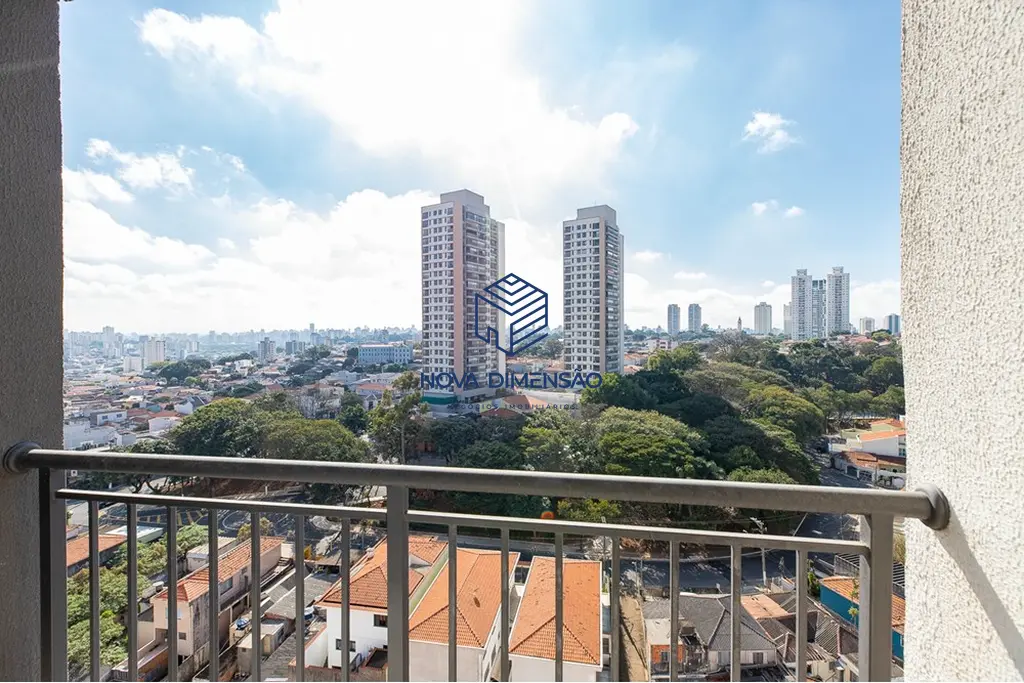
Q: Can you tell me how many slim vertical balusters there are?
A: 14